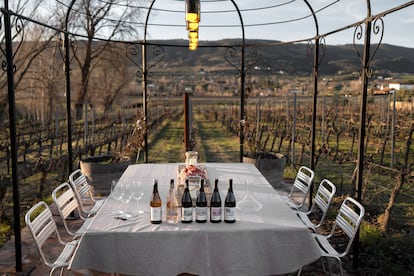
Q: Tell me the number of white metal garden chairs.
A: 6